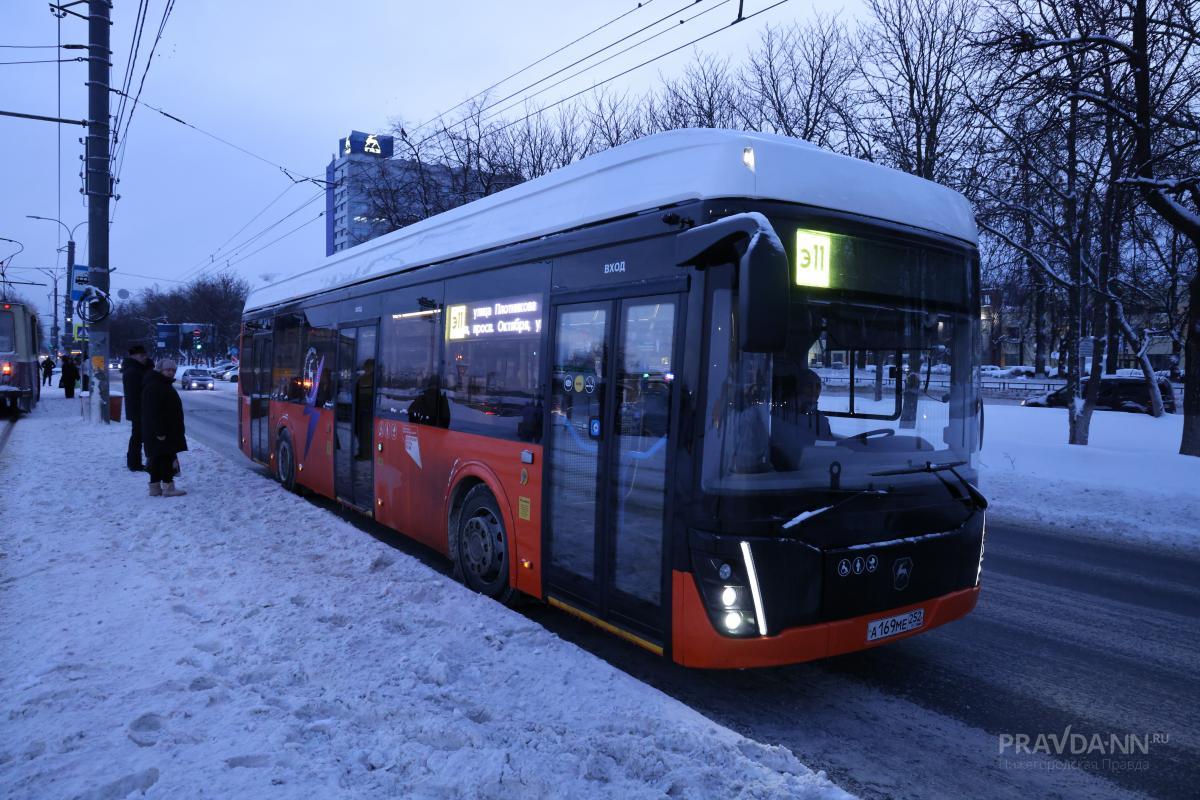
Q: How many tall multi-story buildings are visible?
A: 1